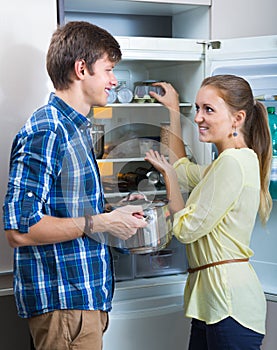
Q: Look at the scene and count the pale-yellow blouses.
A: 1